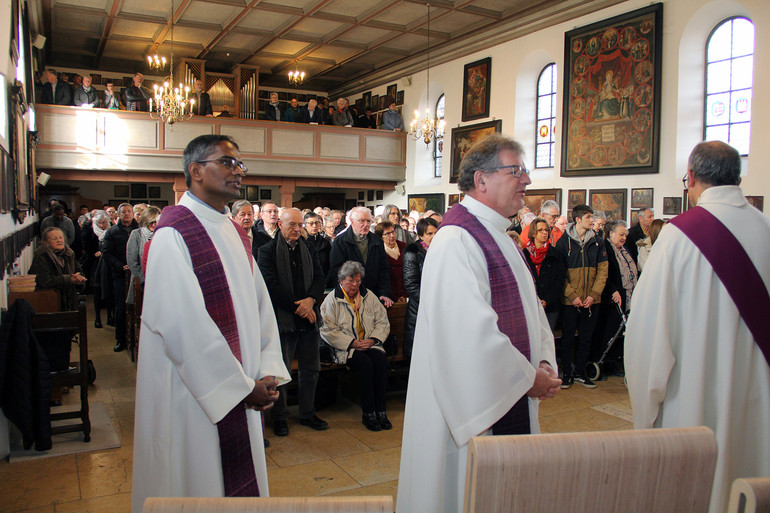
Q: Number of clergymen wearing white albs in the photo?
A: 3